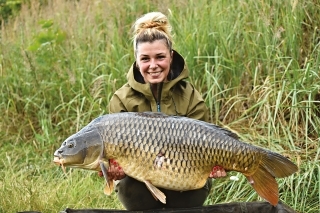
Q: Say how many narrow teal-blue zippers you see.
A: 1